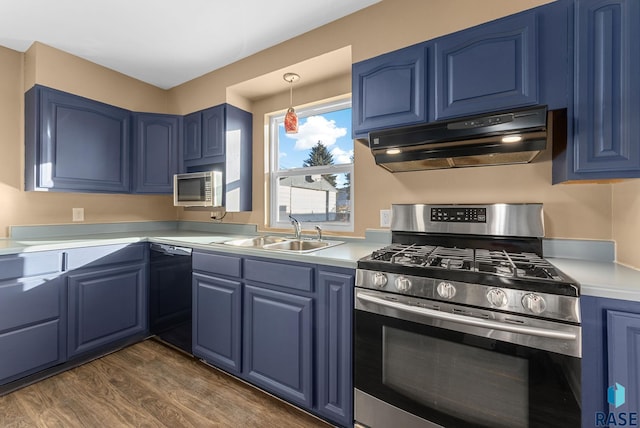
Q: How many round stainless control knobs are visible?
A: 5